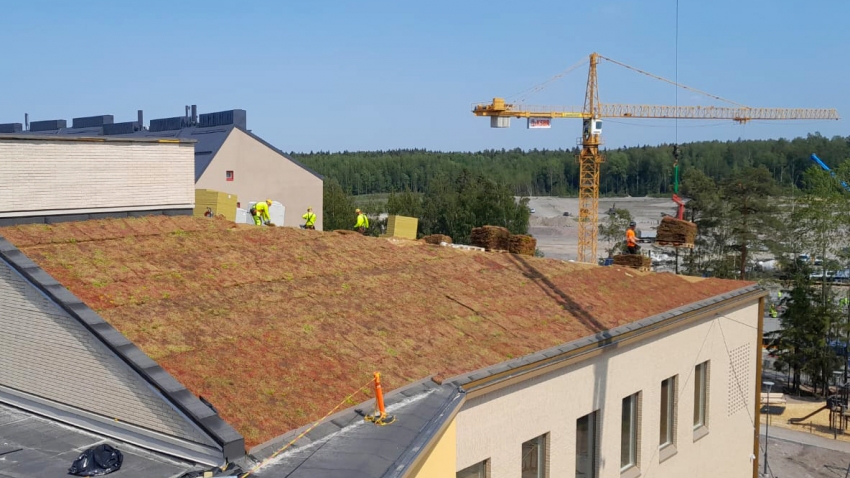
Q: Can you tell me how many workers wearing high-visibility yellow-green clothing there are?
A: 3